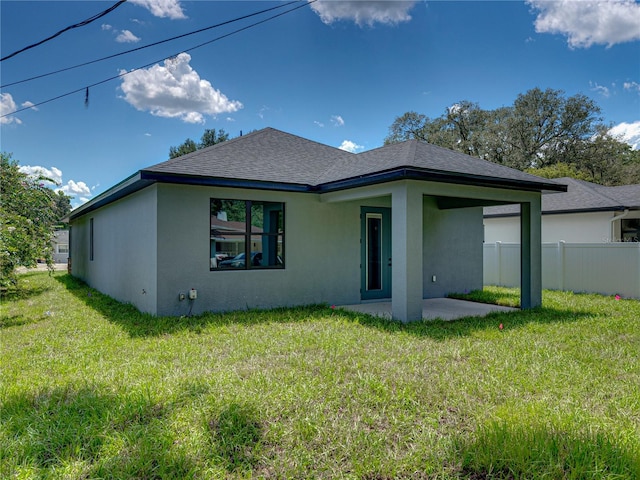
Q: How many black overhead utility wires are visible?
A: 3